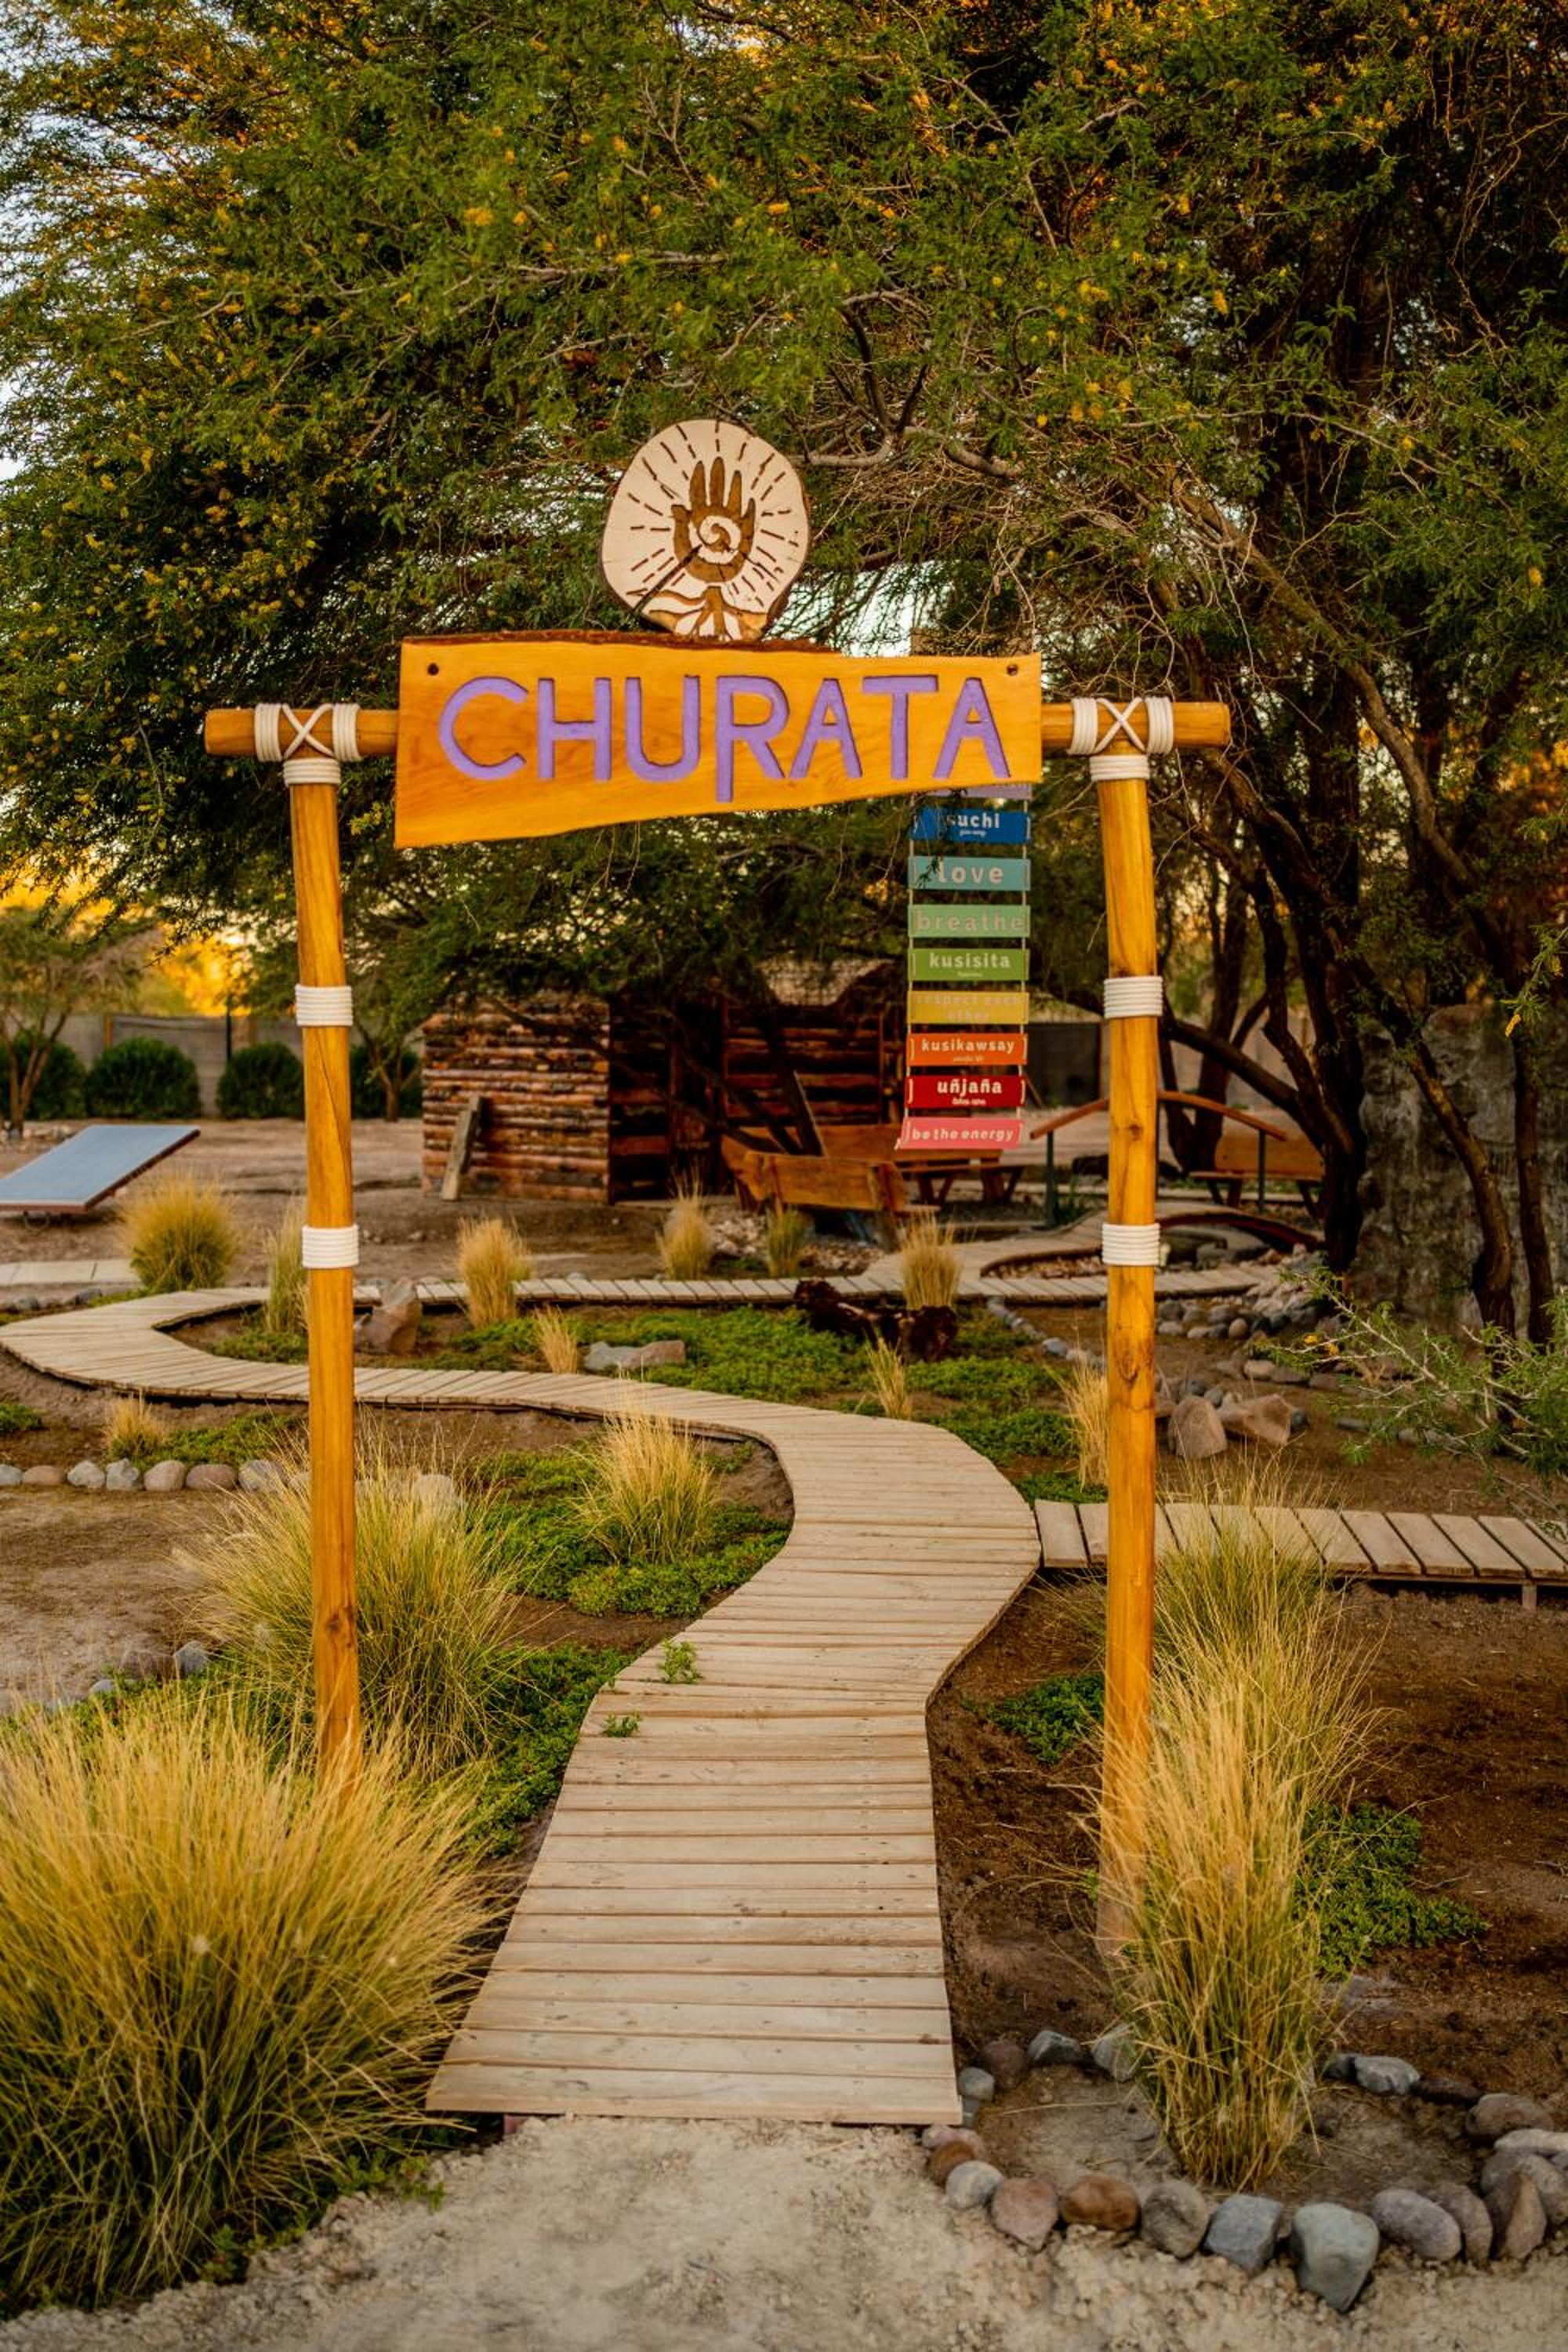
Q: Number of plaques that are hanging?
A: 9